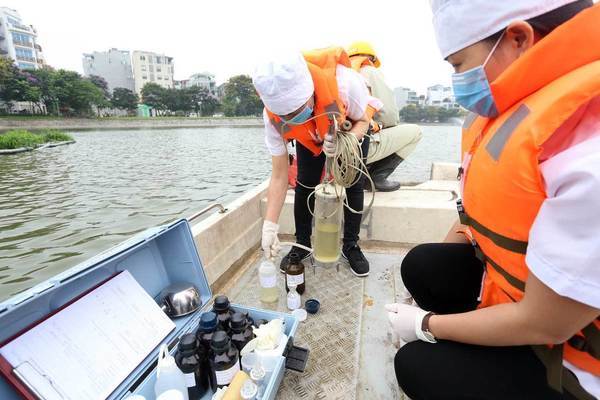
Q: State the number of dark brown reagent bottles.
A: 6